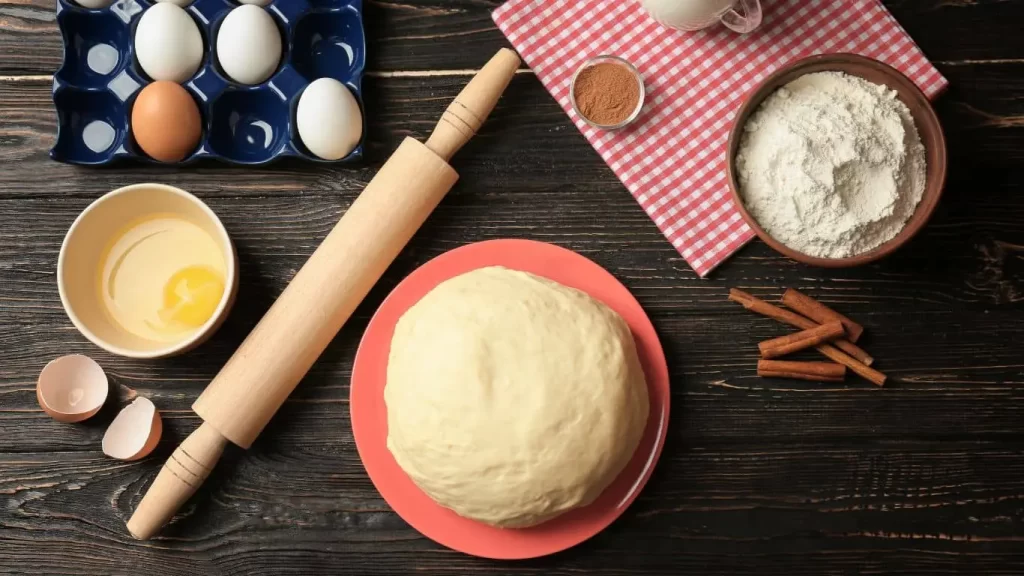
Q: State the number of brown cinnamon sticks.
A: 5